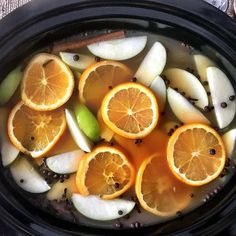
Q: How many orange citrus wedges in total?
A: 7